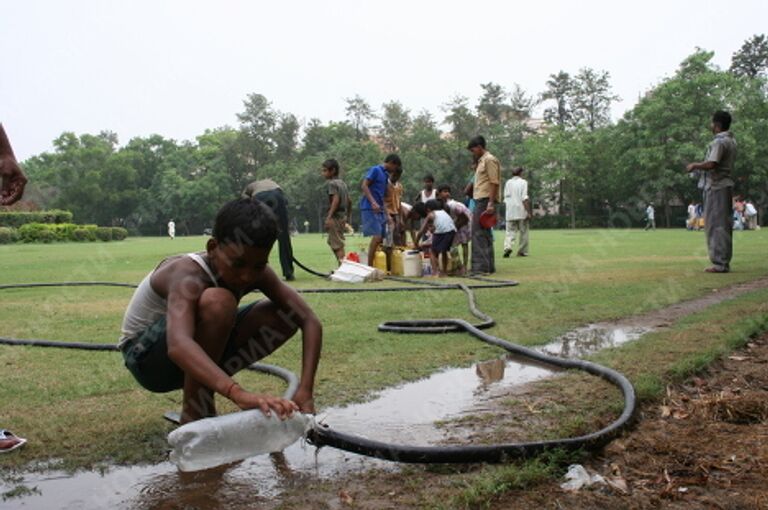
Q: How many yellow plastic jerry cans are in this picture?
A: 2